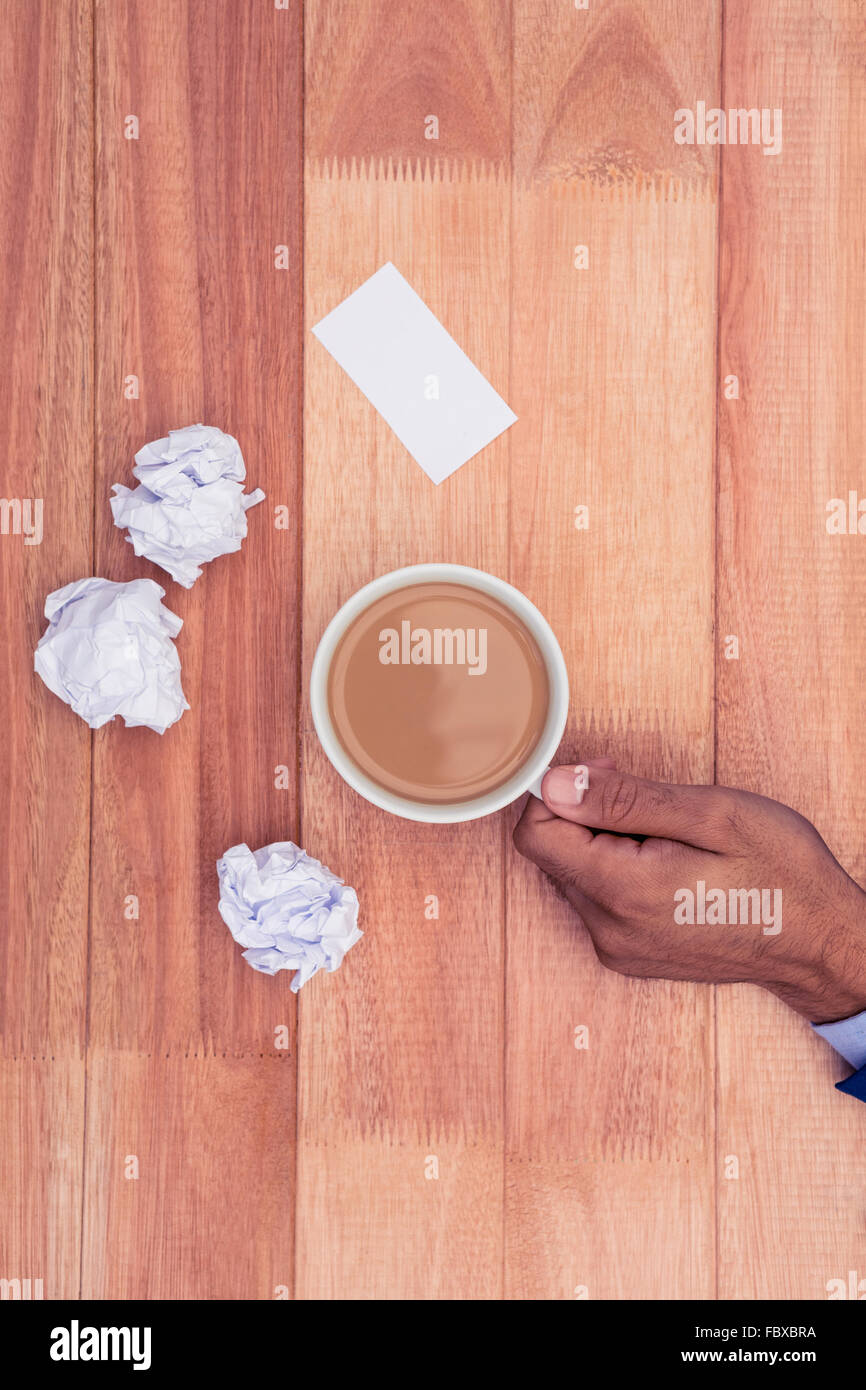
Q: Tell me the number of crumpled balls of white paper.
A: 3